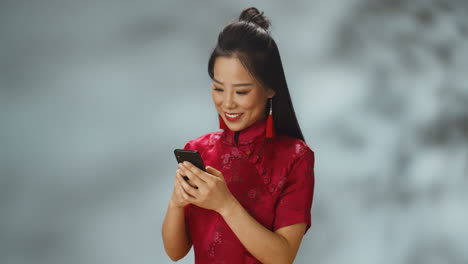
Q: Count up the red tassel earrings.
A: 2